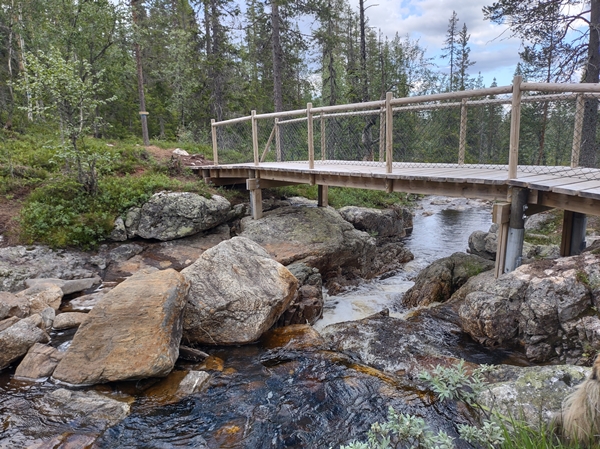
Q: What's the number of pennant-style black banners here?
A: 0